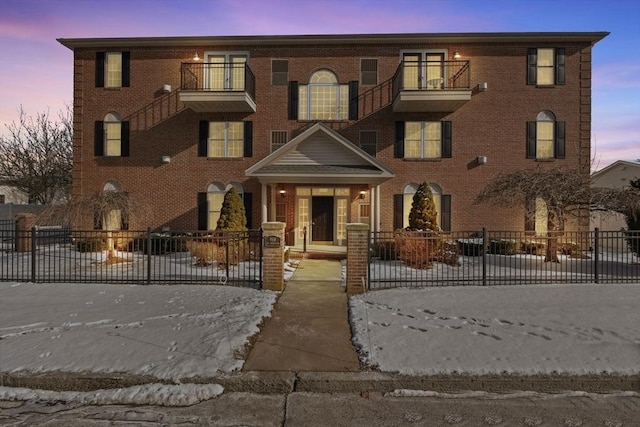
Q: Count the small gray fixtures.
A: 4